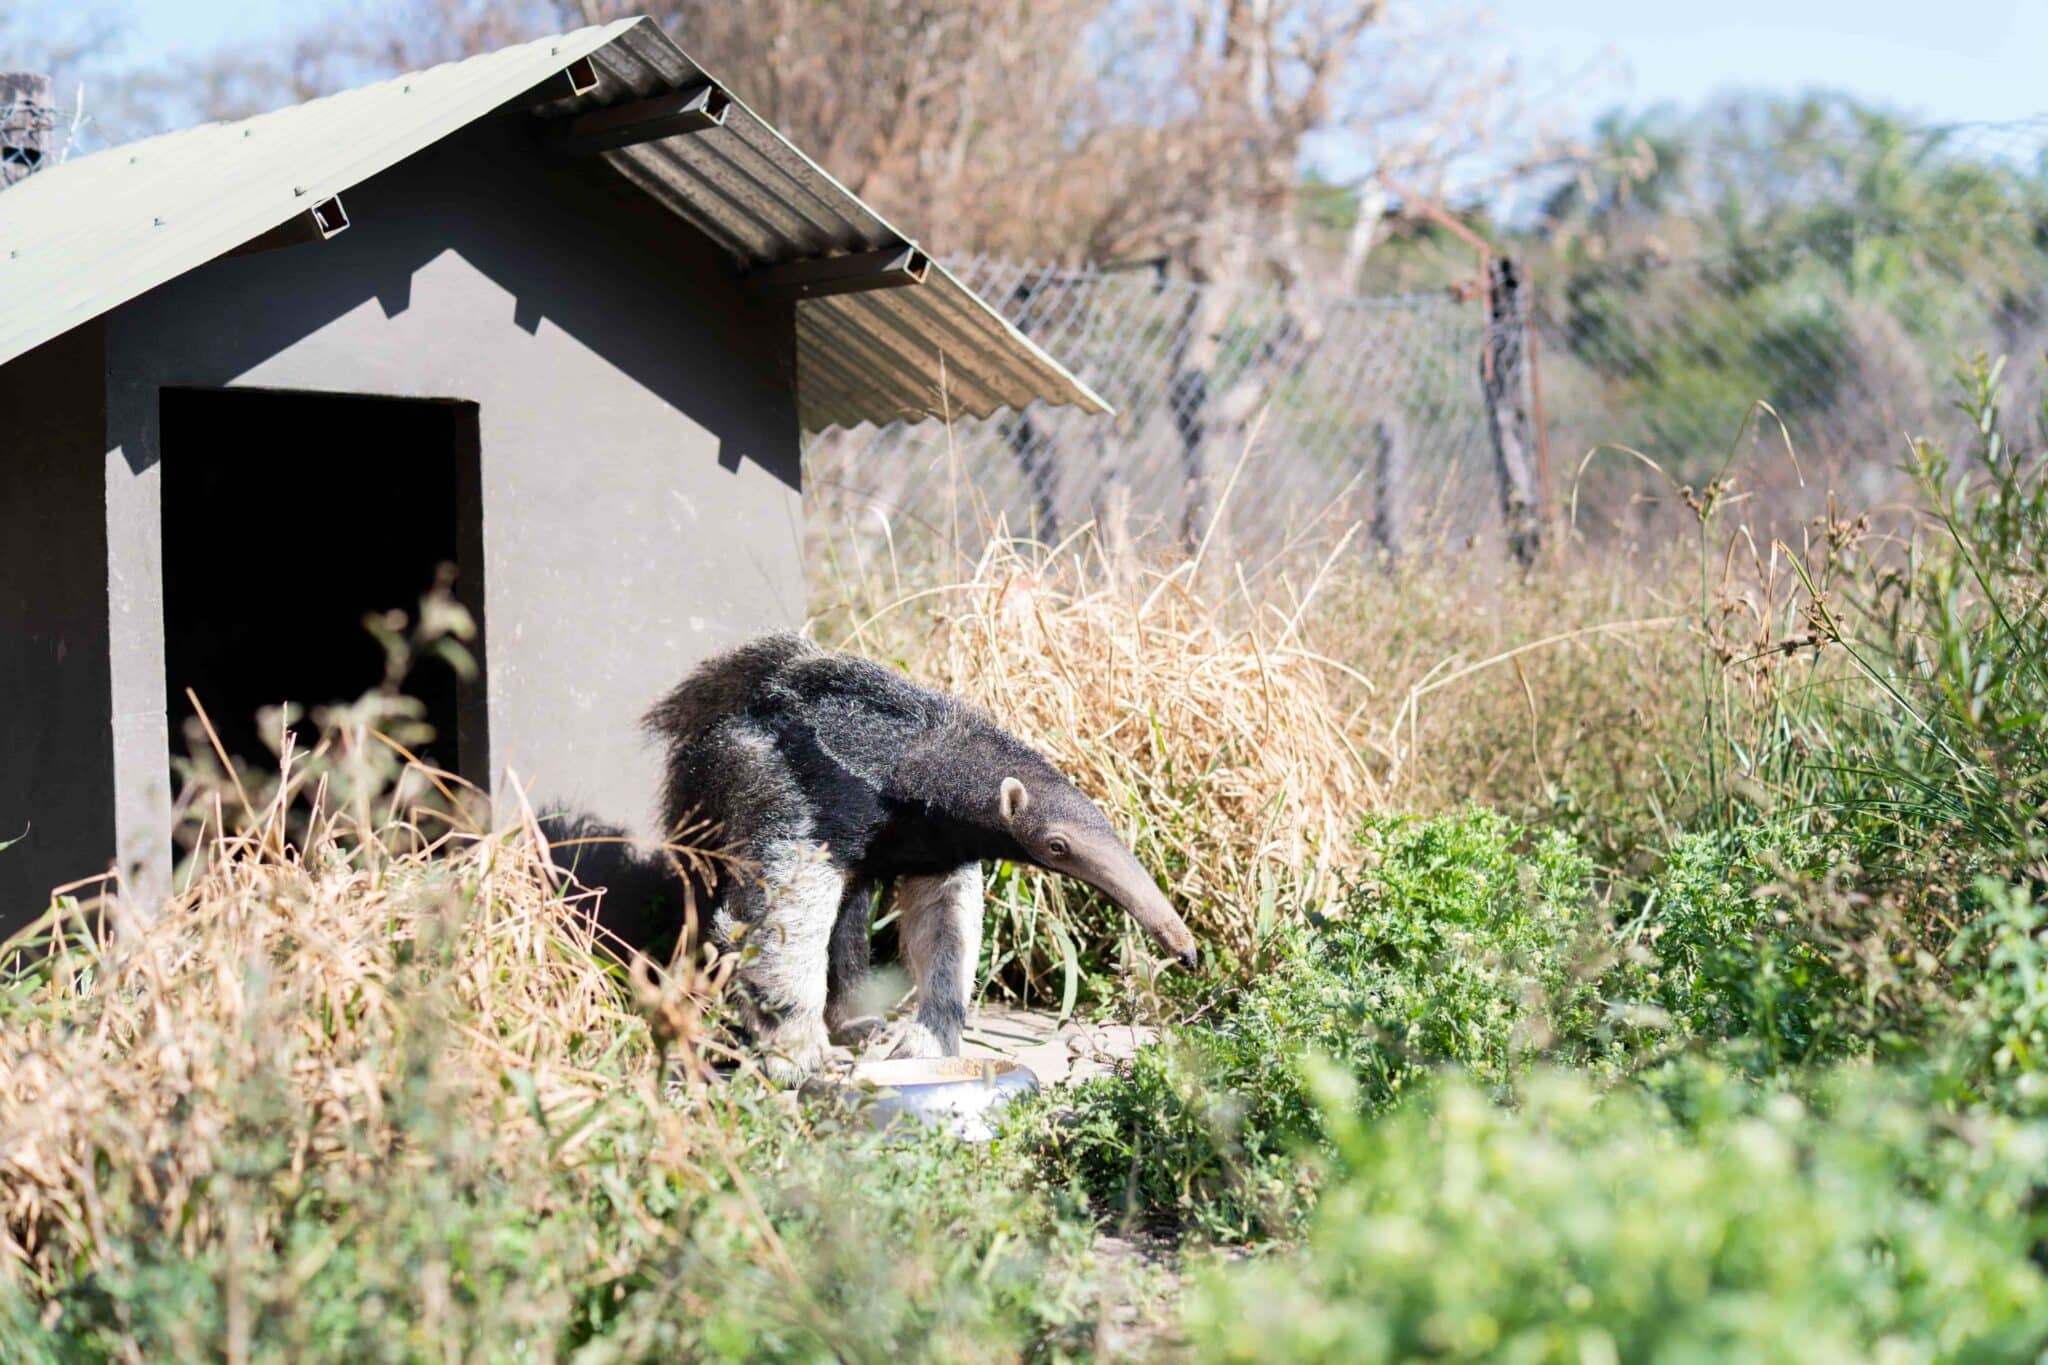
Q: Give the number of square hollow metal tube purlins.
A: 4